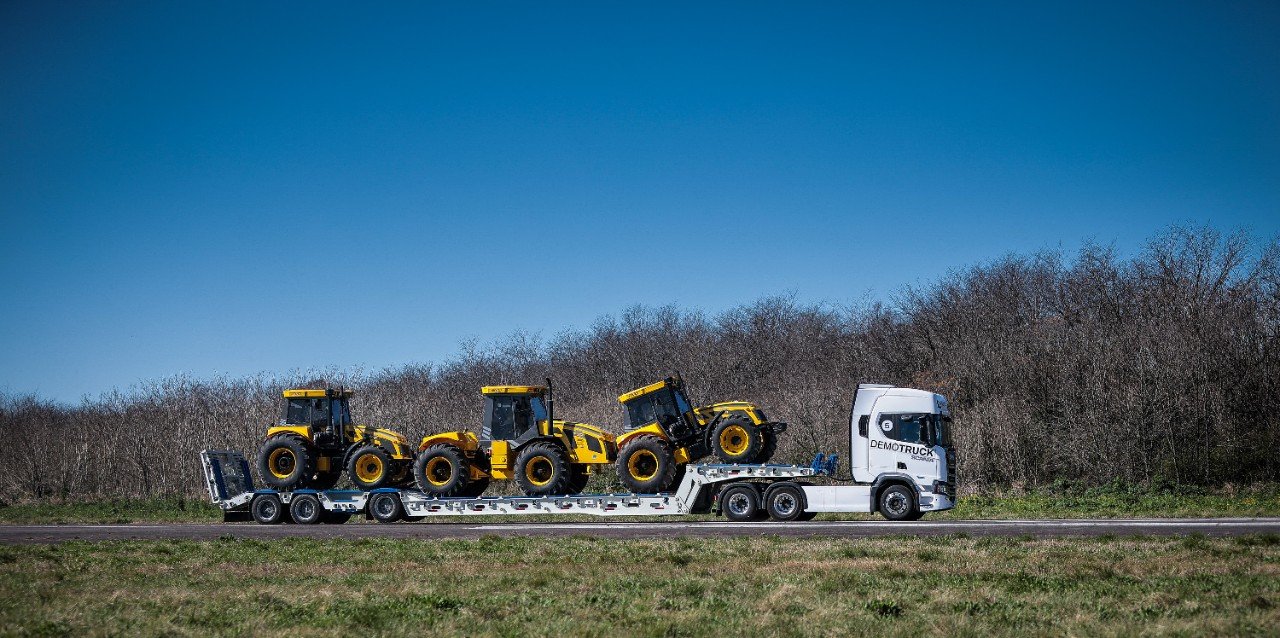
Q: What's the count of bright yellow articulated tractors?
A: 3